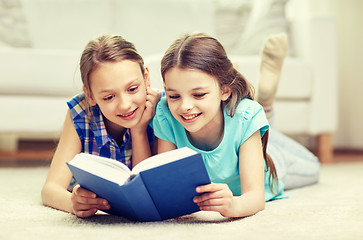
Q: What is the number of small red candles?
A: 0